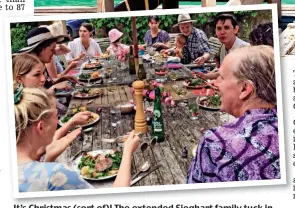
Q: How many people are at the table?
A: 12